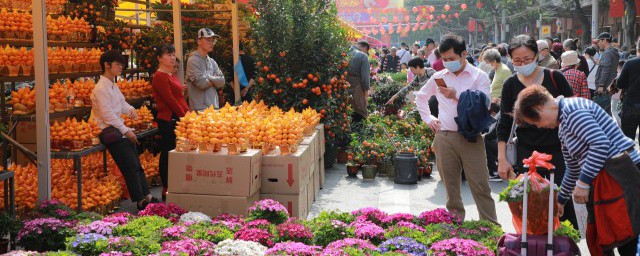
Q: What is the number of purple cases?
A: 1